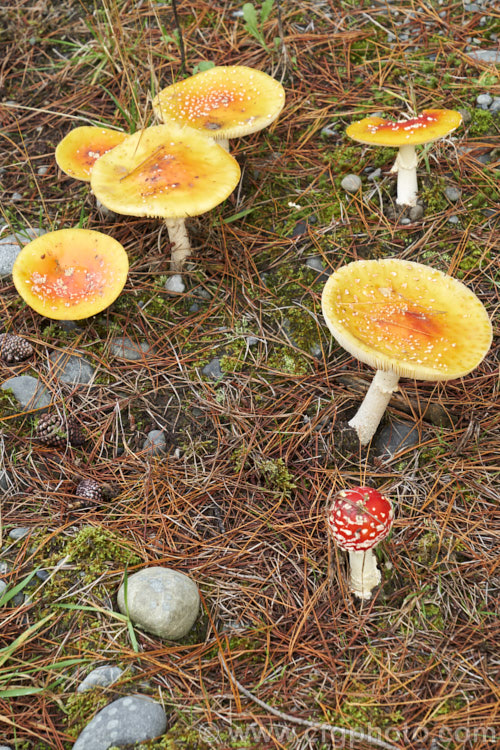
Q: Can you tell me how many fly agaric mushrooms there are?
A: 7